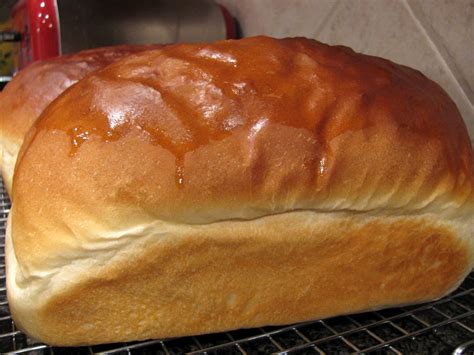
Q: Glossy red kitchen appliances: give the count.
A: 1